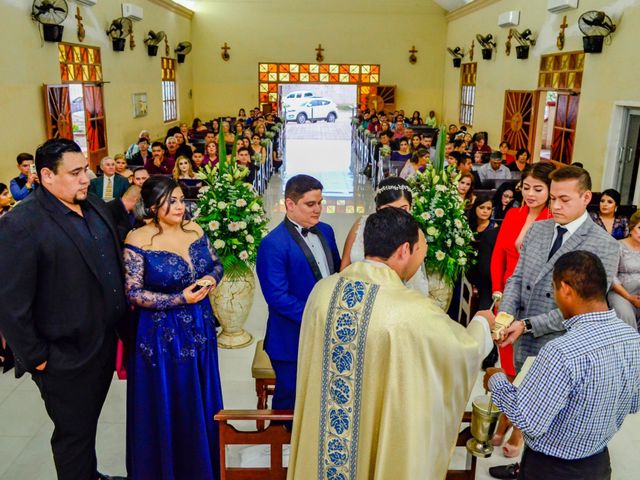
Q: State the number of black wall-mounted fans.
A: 8